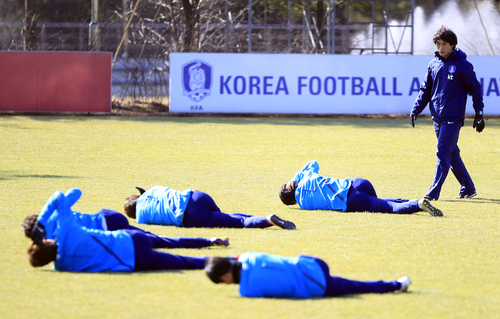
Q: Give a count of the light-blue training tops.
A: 5